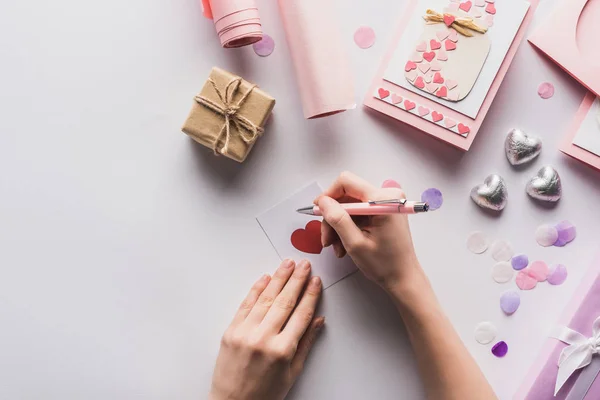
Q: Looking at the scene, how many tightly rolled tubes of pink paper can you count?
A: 2